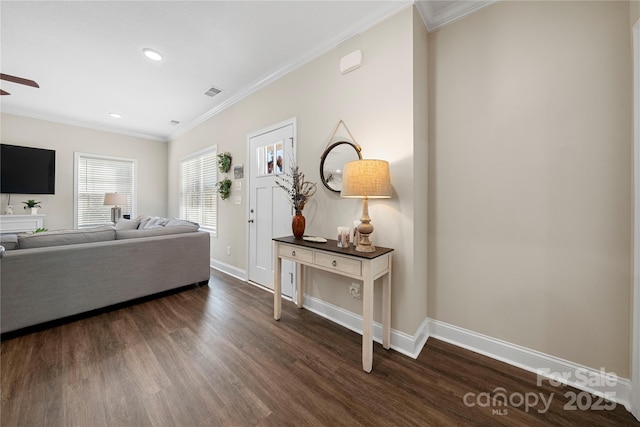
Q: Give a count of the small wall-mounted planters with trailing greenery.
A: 2